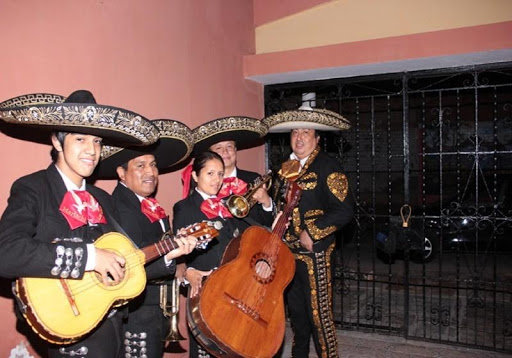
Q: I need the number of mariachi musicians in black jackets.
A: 5